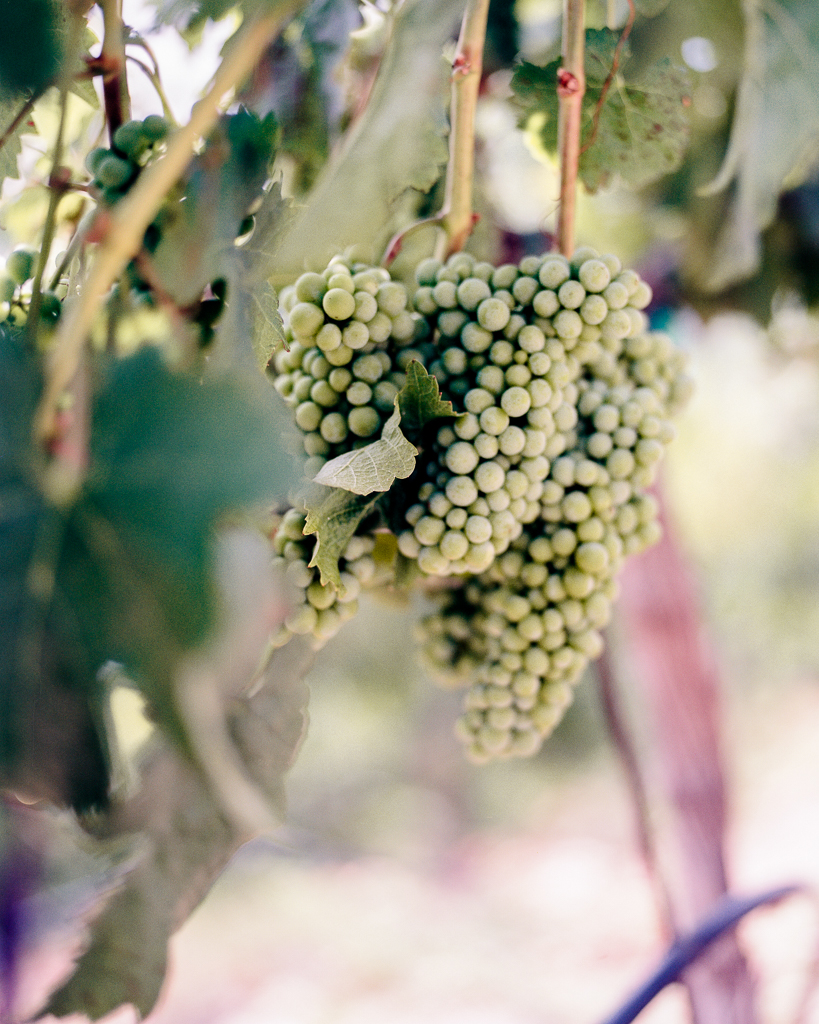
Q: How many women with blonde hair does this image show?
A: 0